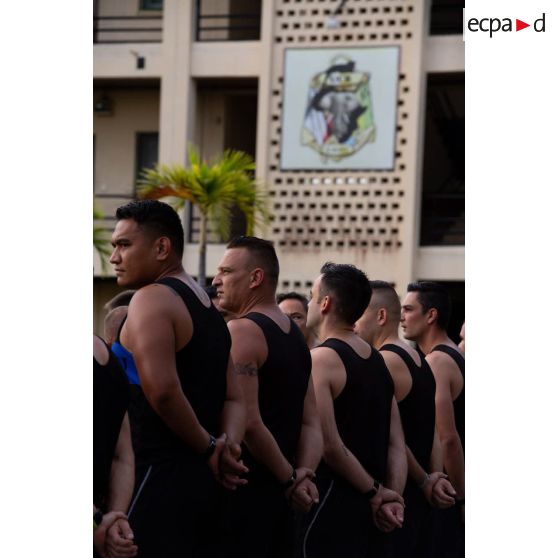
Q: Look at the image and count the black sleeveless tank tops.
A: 6